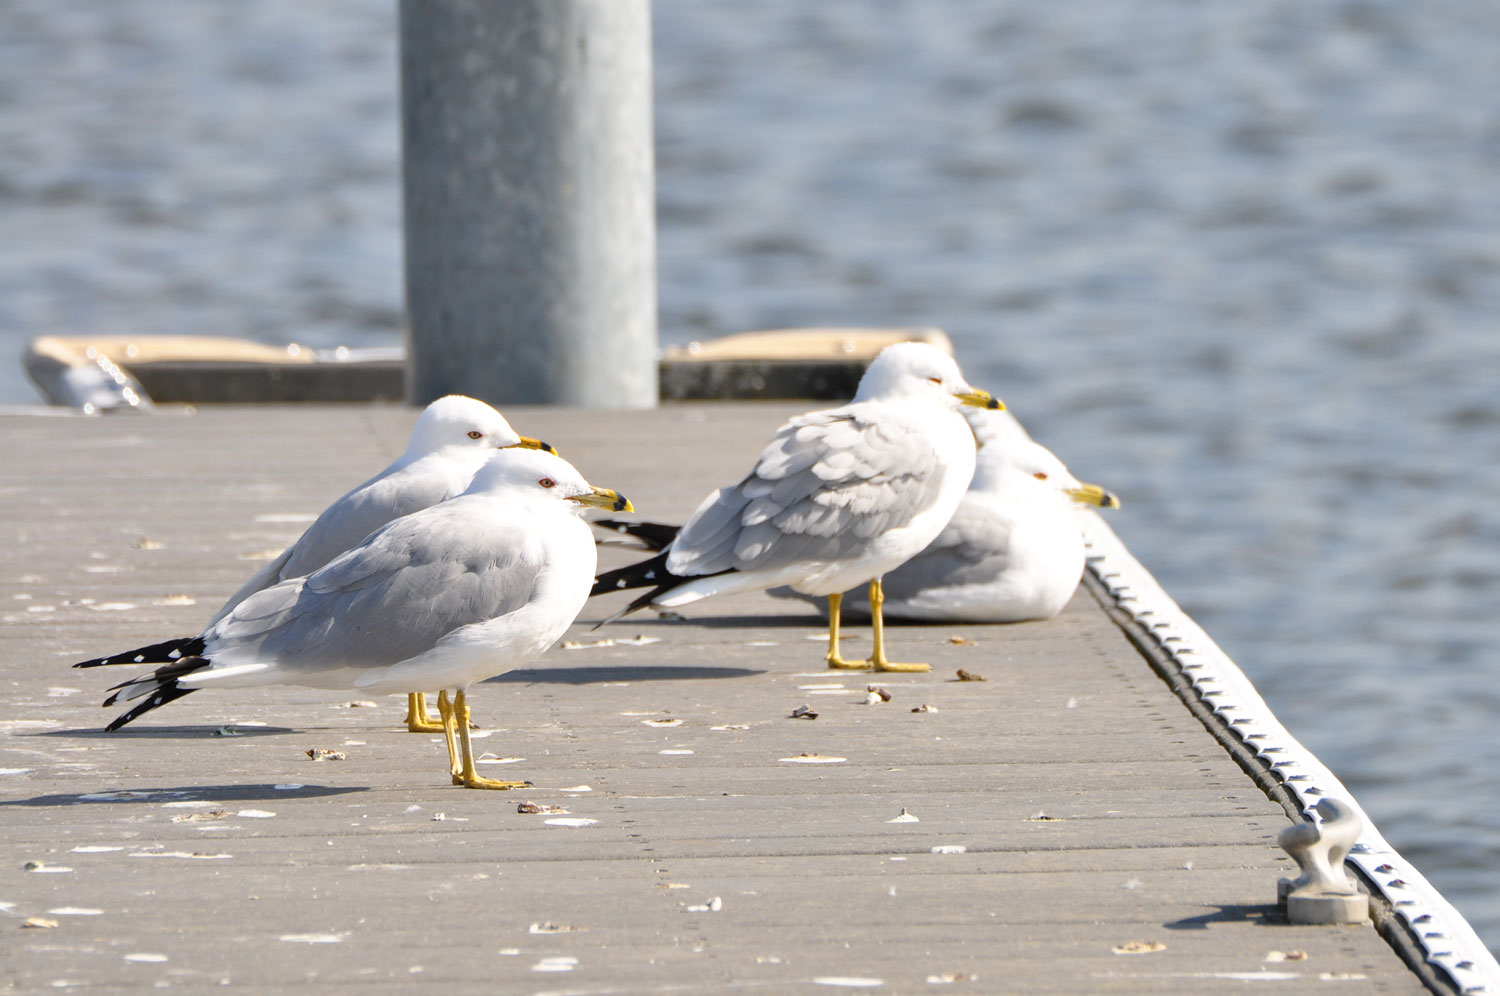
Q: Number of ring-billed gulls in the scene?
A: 4